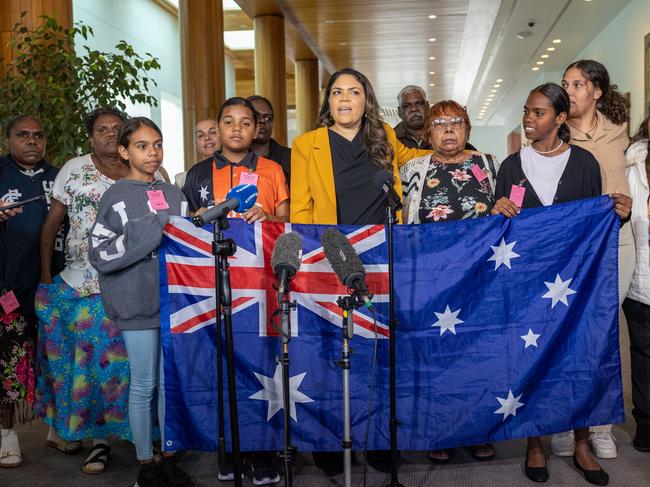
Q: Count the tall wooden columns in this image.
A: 4